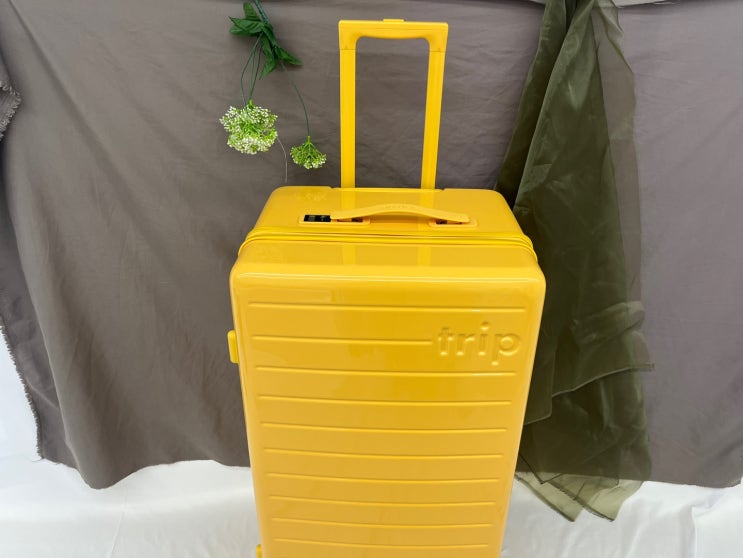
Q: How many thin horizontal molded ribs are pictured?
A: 10